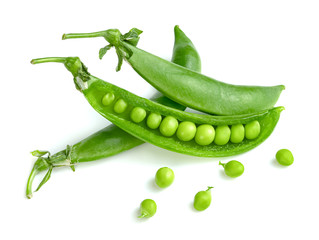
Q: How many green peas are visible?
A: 15